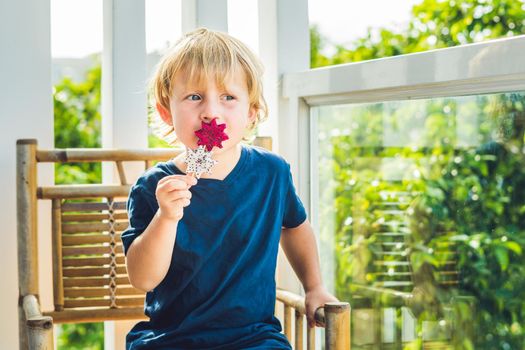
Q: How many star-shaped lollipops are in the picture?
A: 2